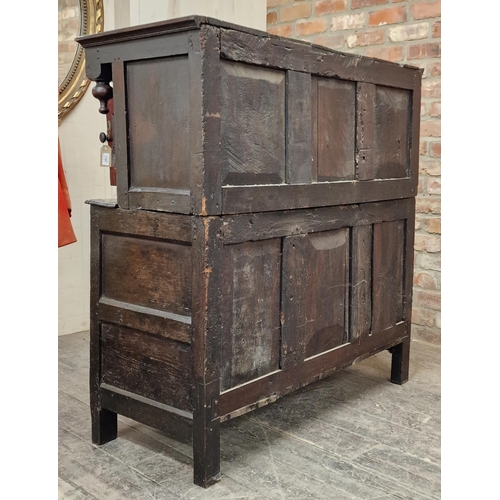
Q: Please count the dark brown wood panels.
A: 9